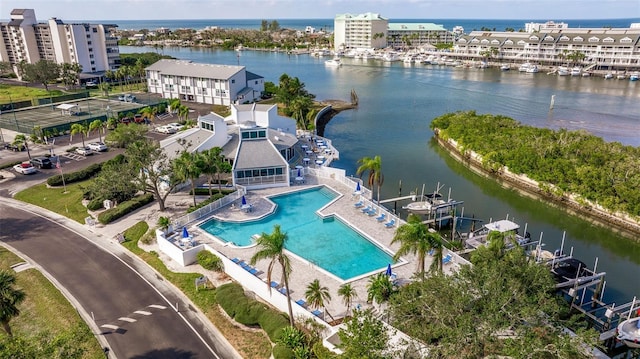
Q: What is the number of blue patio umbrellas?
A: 5